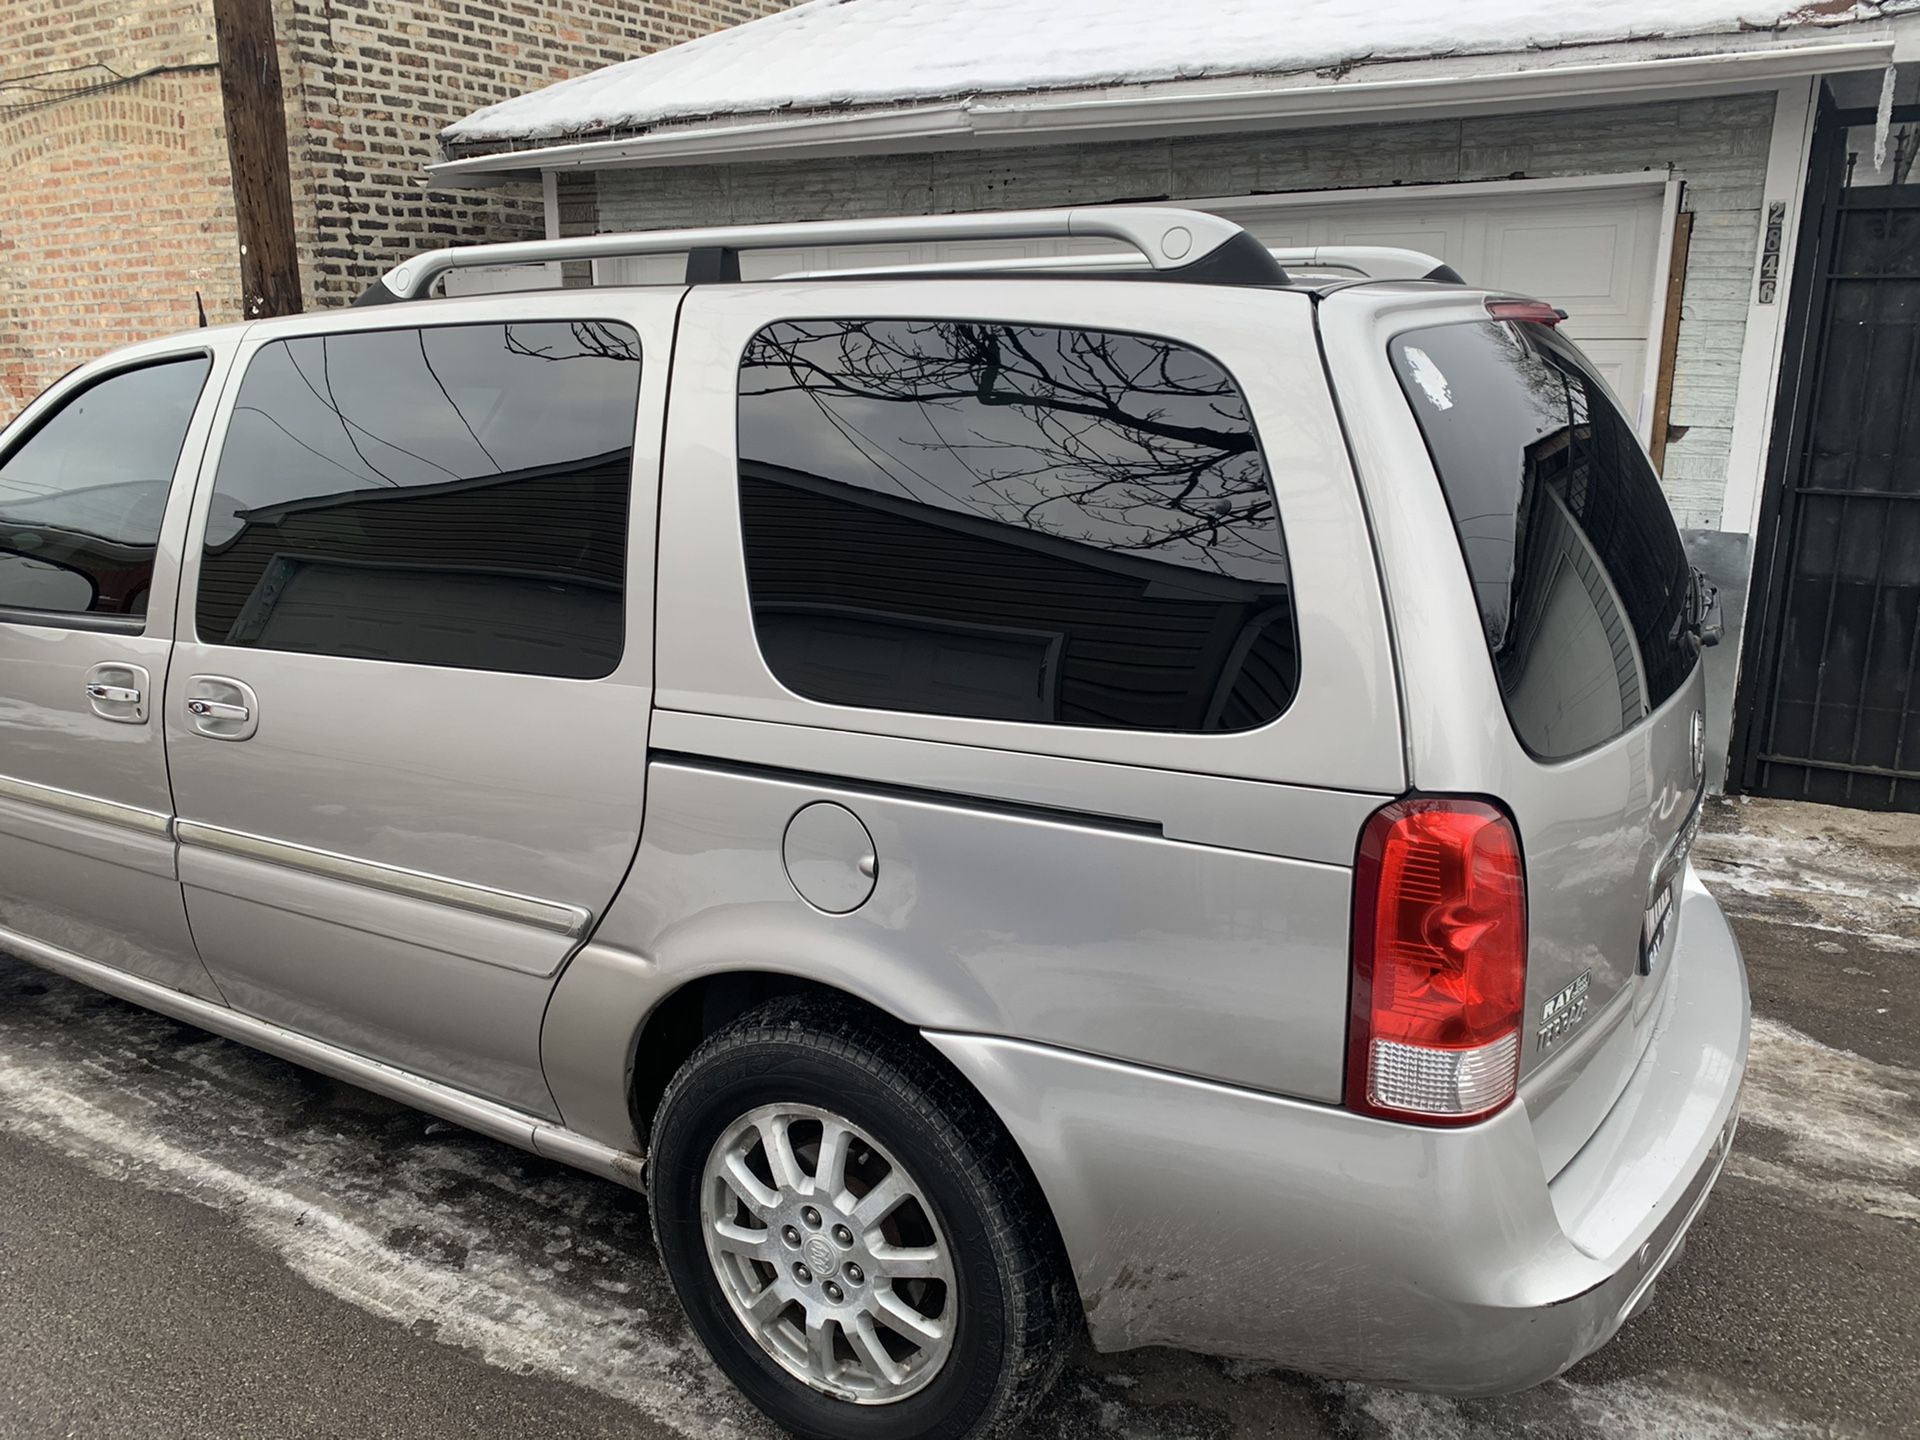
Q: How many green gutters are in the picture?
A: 0